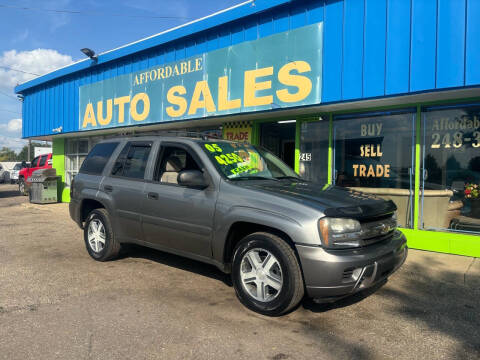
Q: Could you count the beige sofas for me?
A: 1